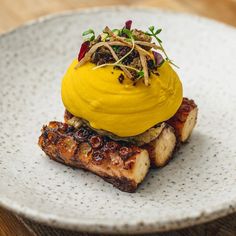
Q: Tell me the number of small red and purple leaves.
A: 3